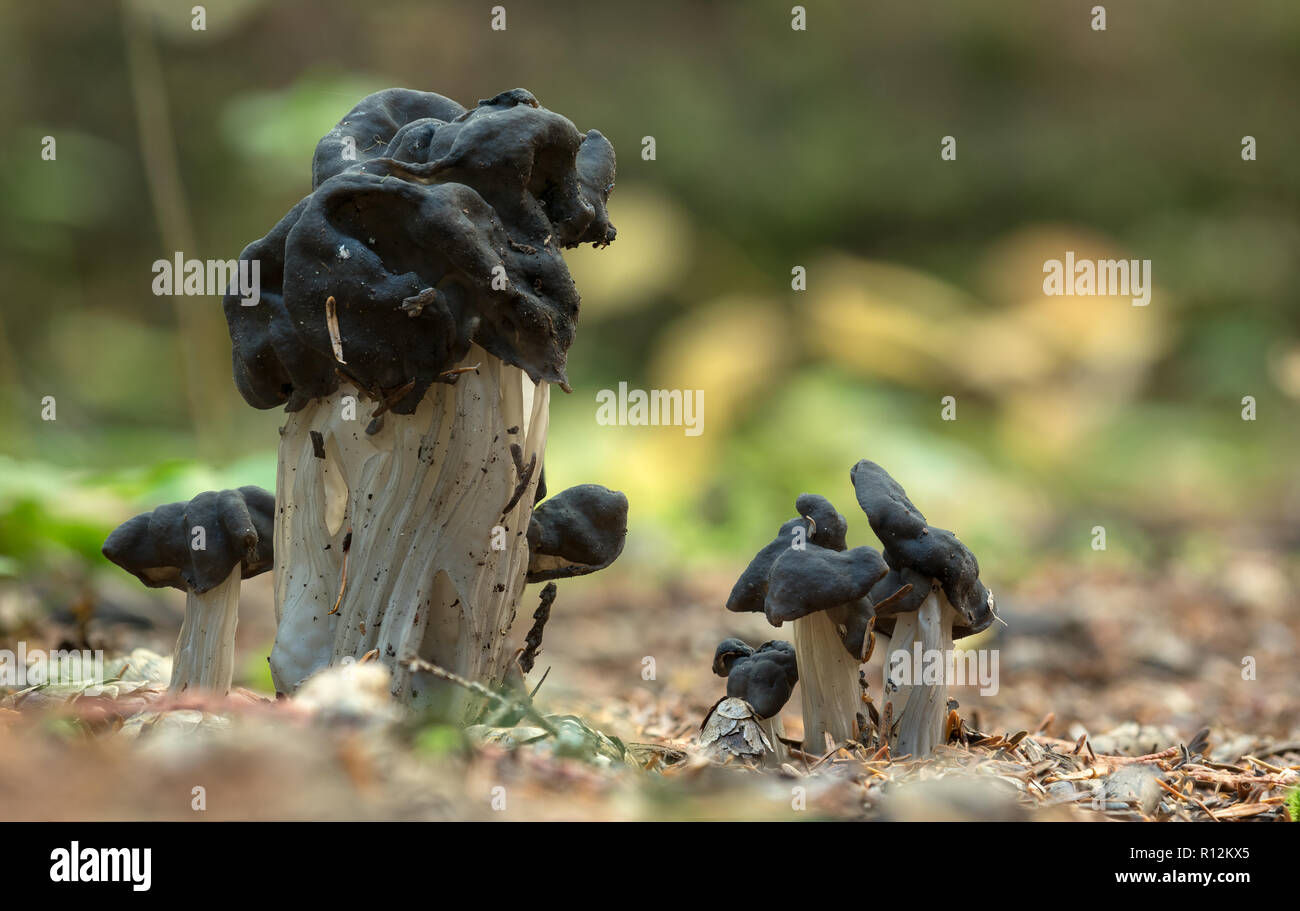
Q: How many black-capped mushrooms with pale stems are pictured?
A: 6